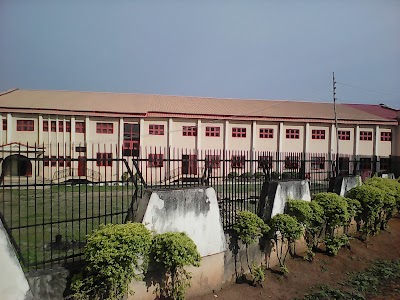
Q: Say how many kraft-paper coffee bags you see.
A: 0